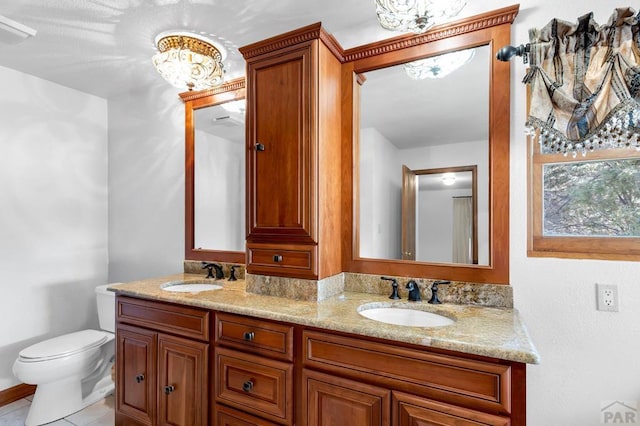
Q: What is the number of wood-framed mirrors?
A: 2